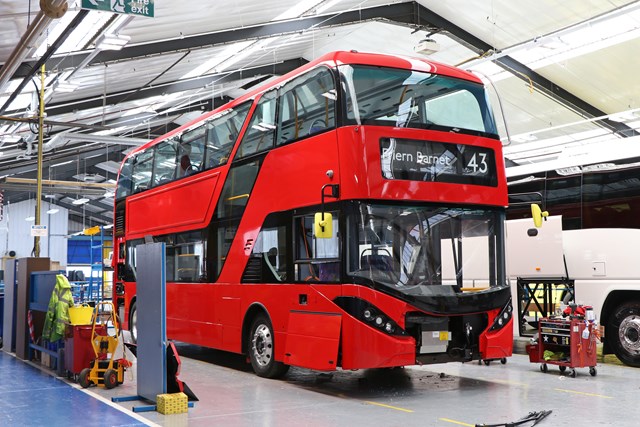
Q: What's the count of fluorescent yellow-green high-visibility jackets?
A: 1